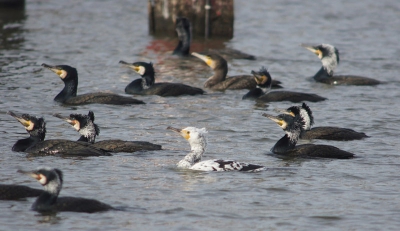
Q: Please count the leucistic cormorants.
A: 1